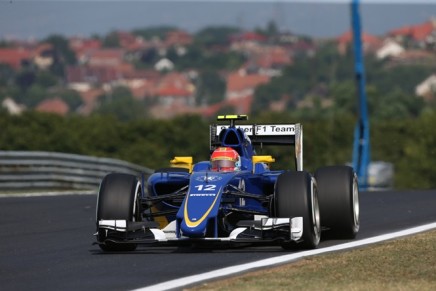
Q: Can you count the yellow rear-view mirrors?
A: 2